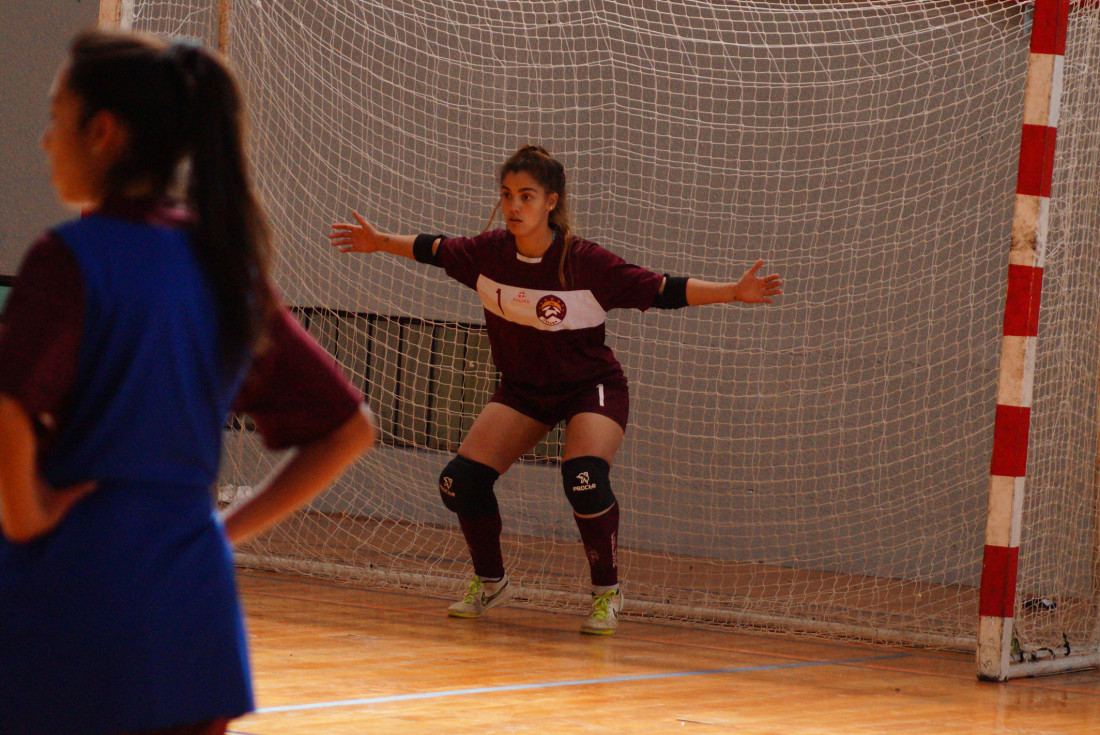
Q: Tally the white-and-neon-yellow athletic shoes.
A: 2